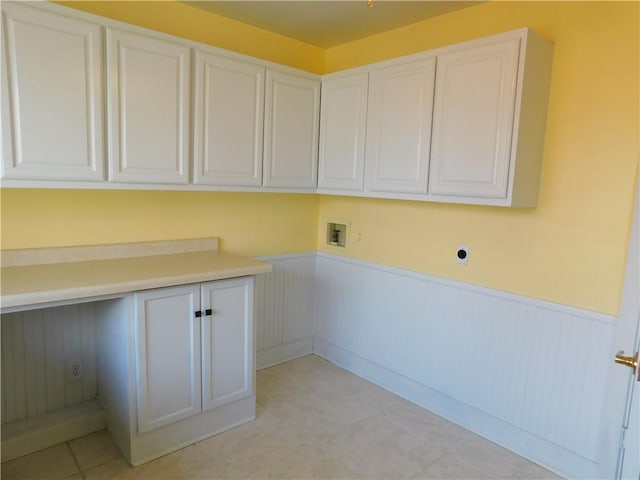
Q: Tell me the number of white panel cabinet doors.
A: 9